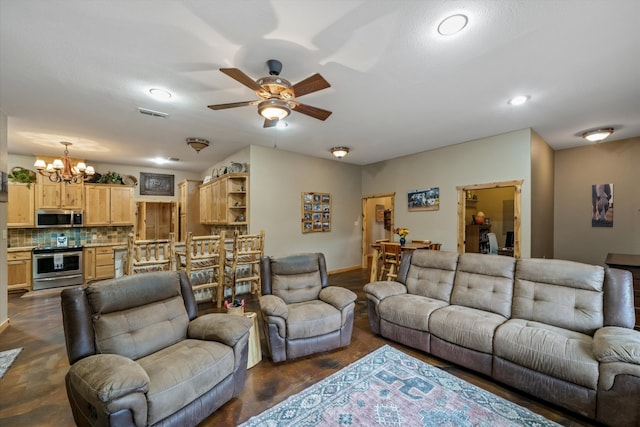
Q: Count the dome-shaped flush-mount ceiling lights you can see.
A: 3